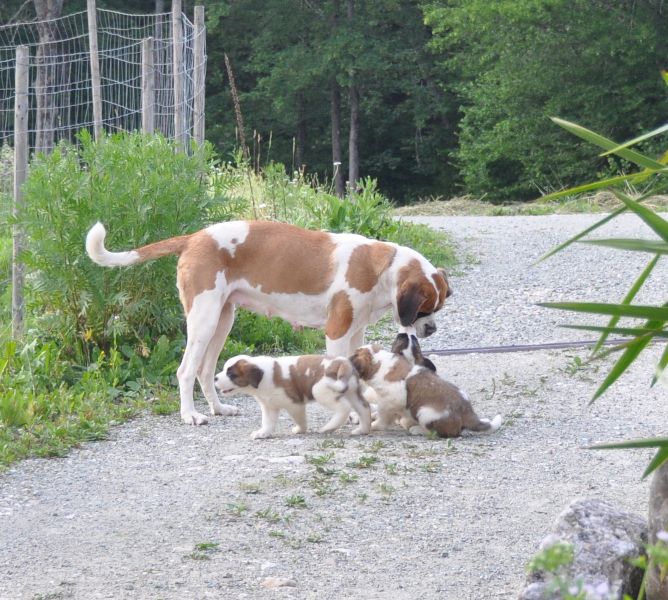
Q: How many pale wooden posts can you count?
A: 5